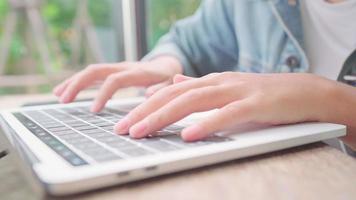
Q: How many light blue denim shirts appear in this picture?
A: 1